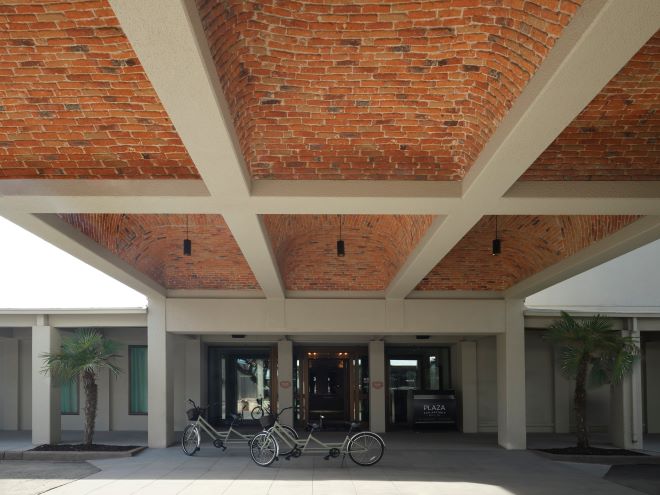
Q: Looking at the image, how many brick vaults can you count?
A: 6